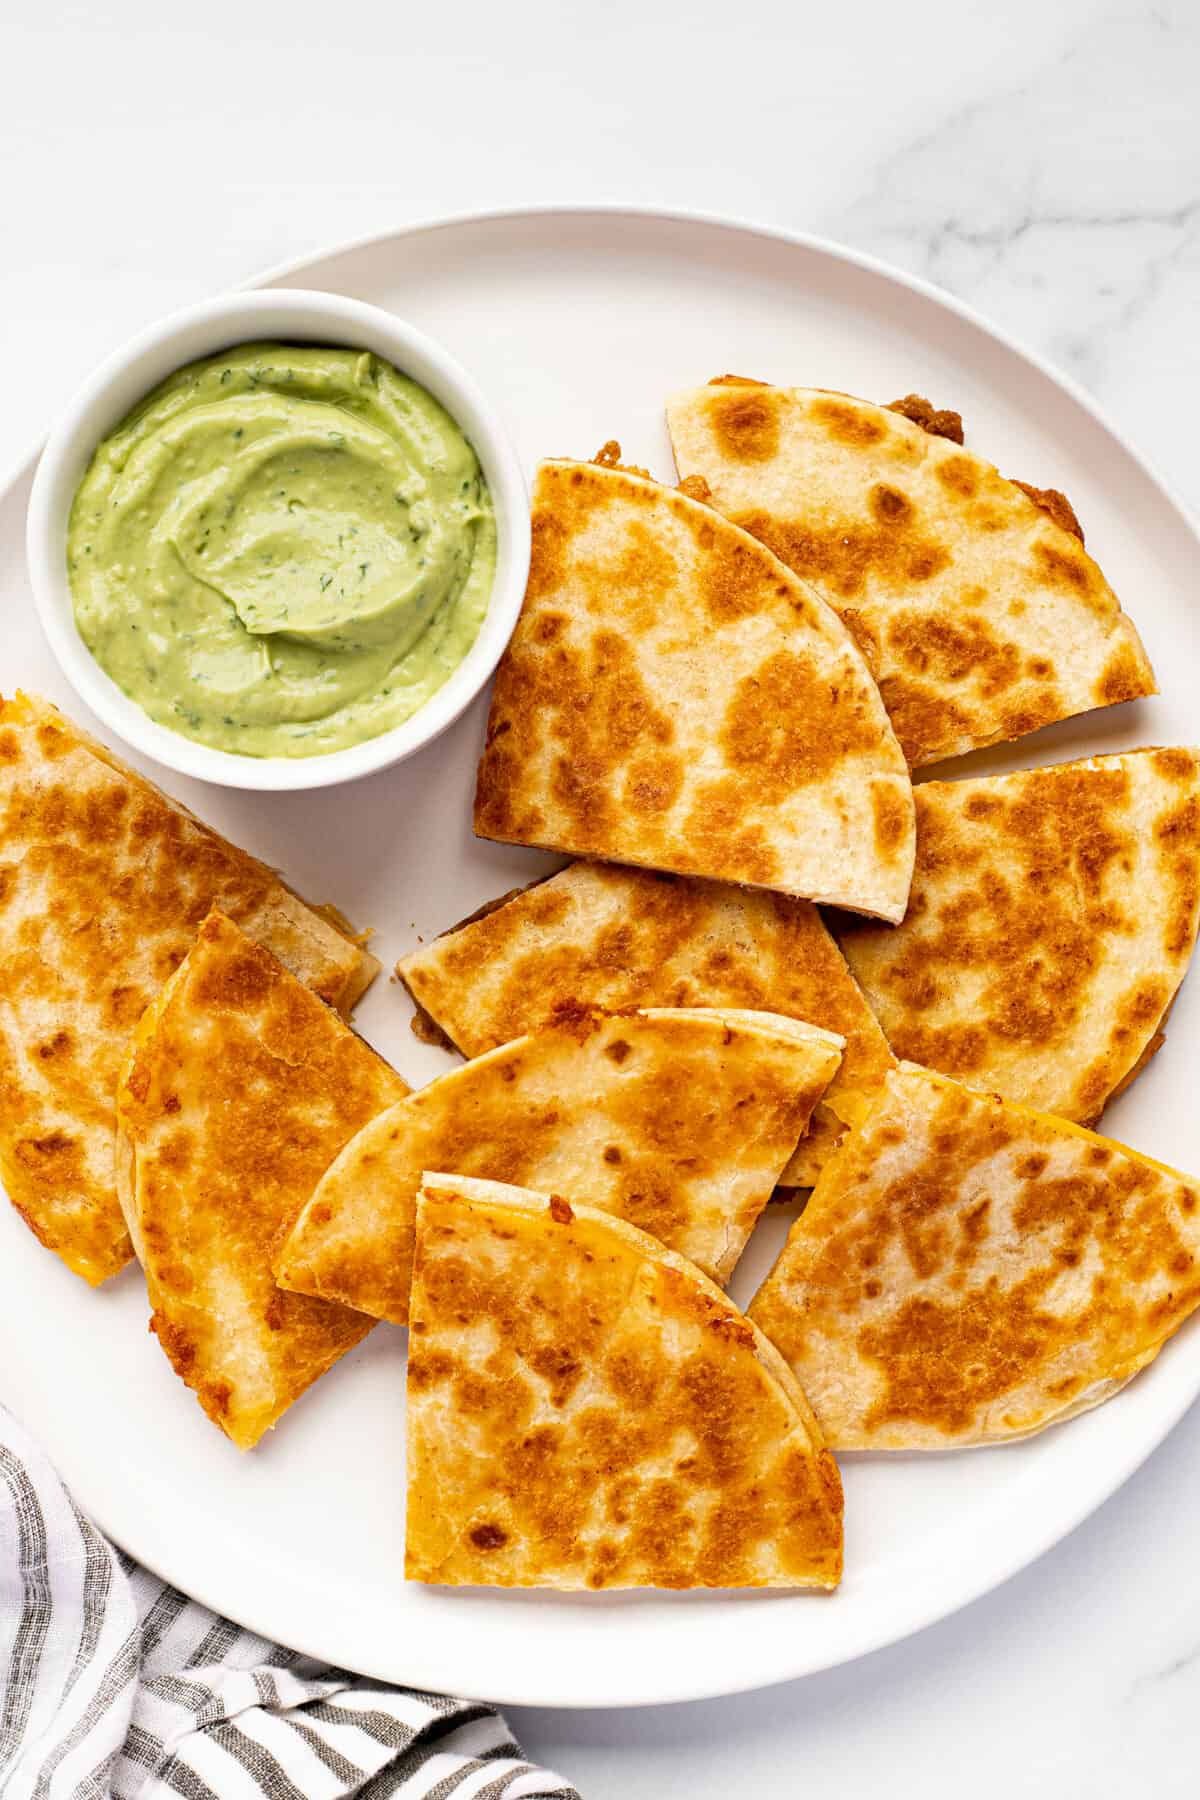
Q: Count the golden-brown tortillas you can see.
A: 9